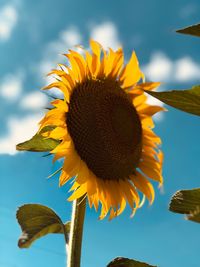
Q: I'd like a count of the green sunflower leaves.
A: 6